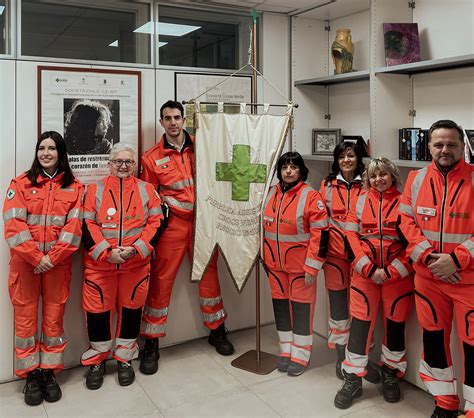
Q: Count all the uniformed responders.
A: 7